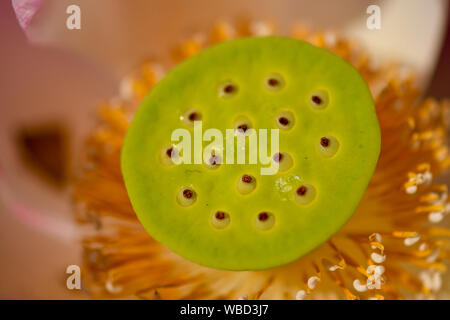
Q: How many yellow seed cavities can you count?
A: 15